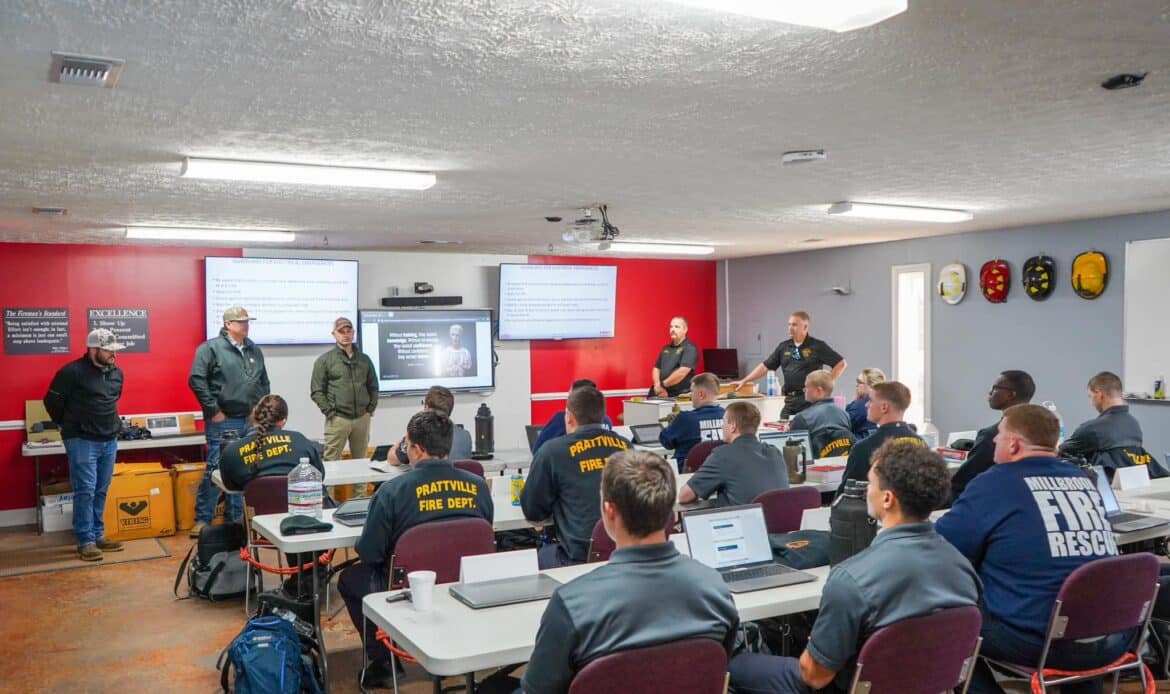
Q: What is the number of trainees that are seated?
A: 15